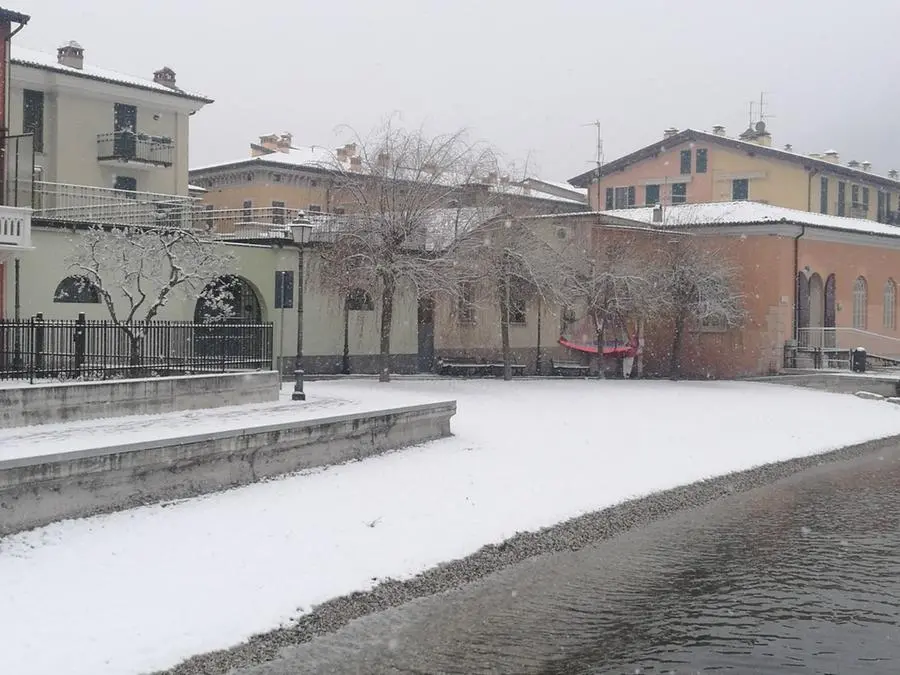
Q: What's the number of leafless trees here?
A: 5